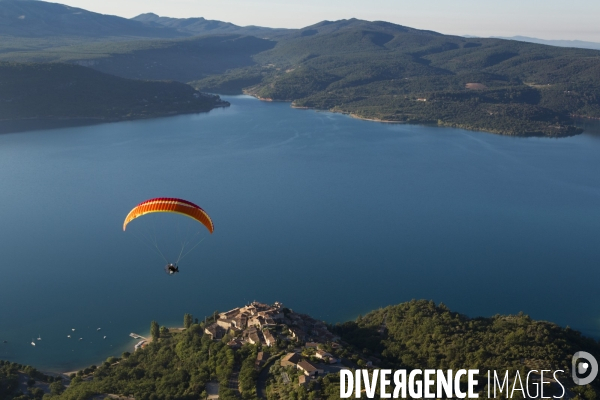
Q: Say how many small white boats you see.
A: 7